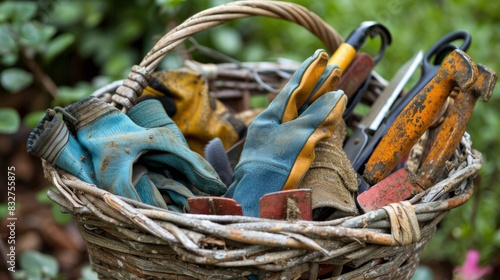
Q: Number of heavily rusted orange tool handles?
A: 2